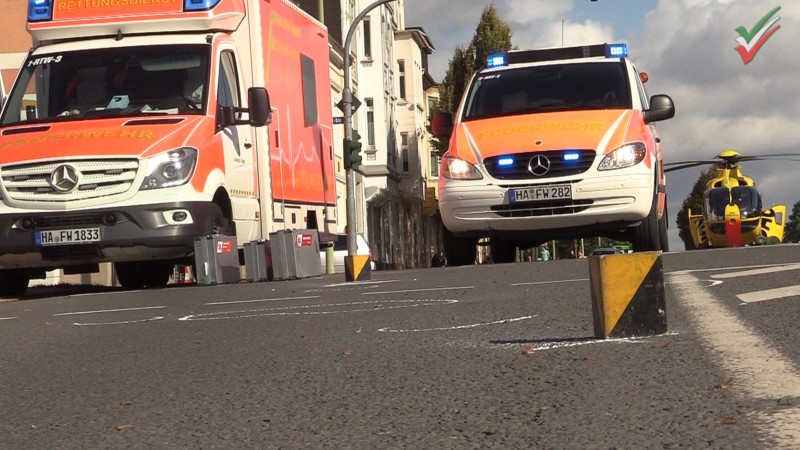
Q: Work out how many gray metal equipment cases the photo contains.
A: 3